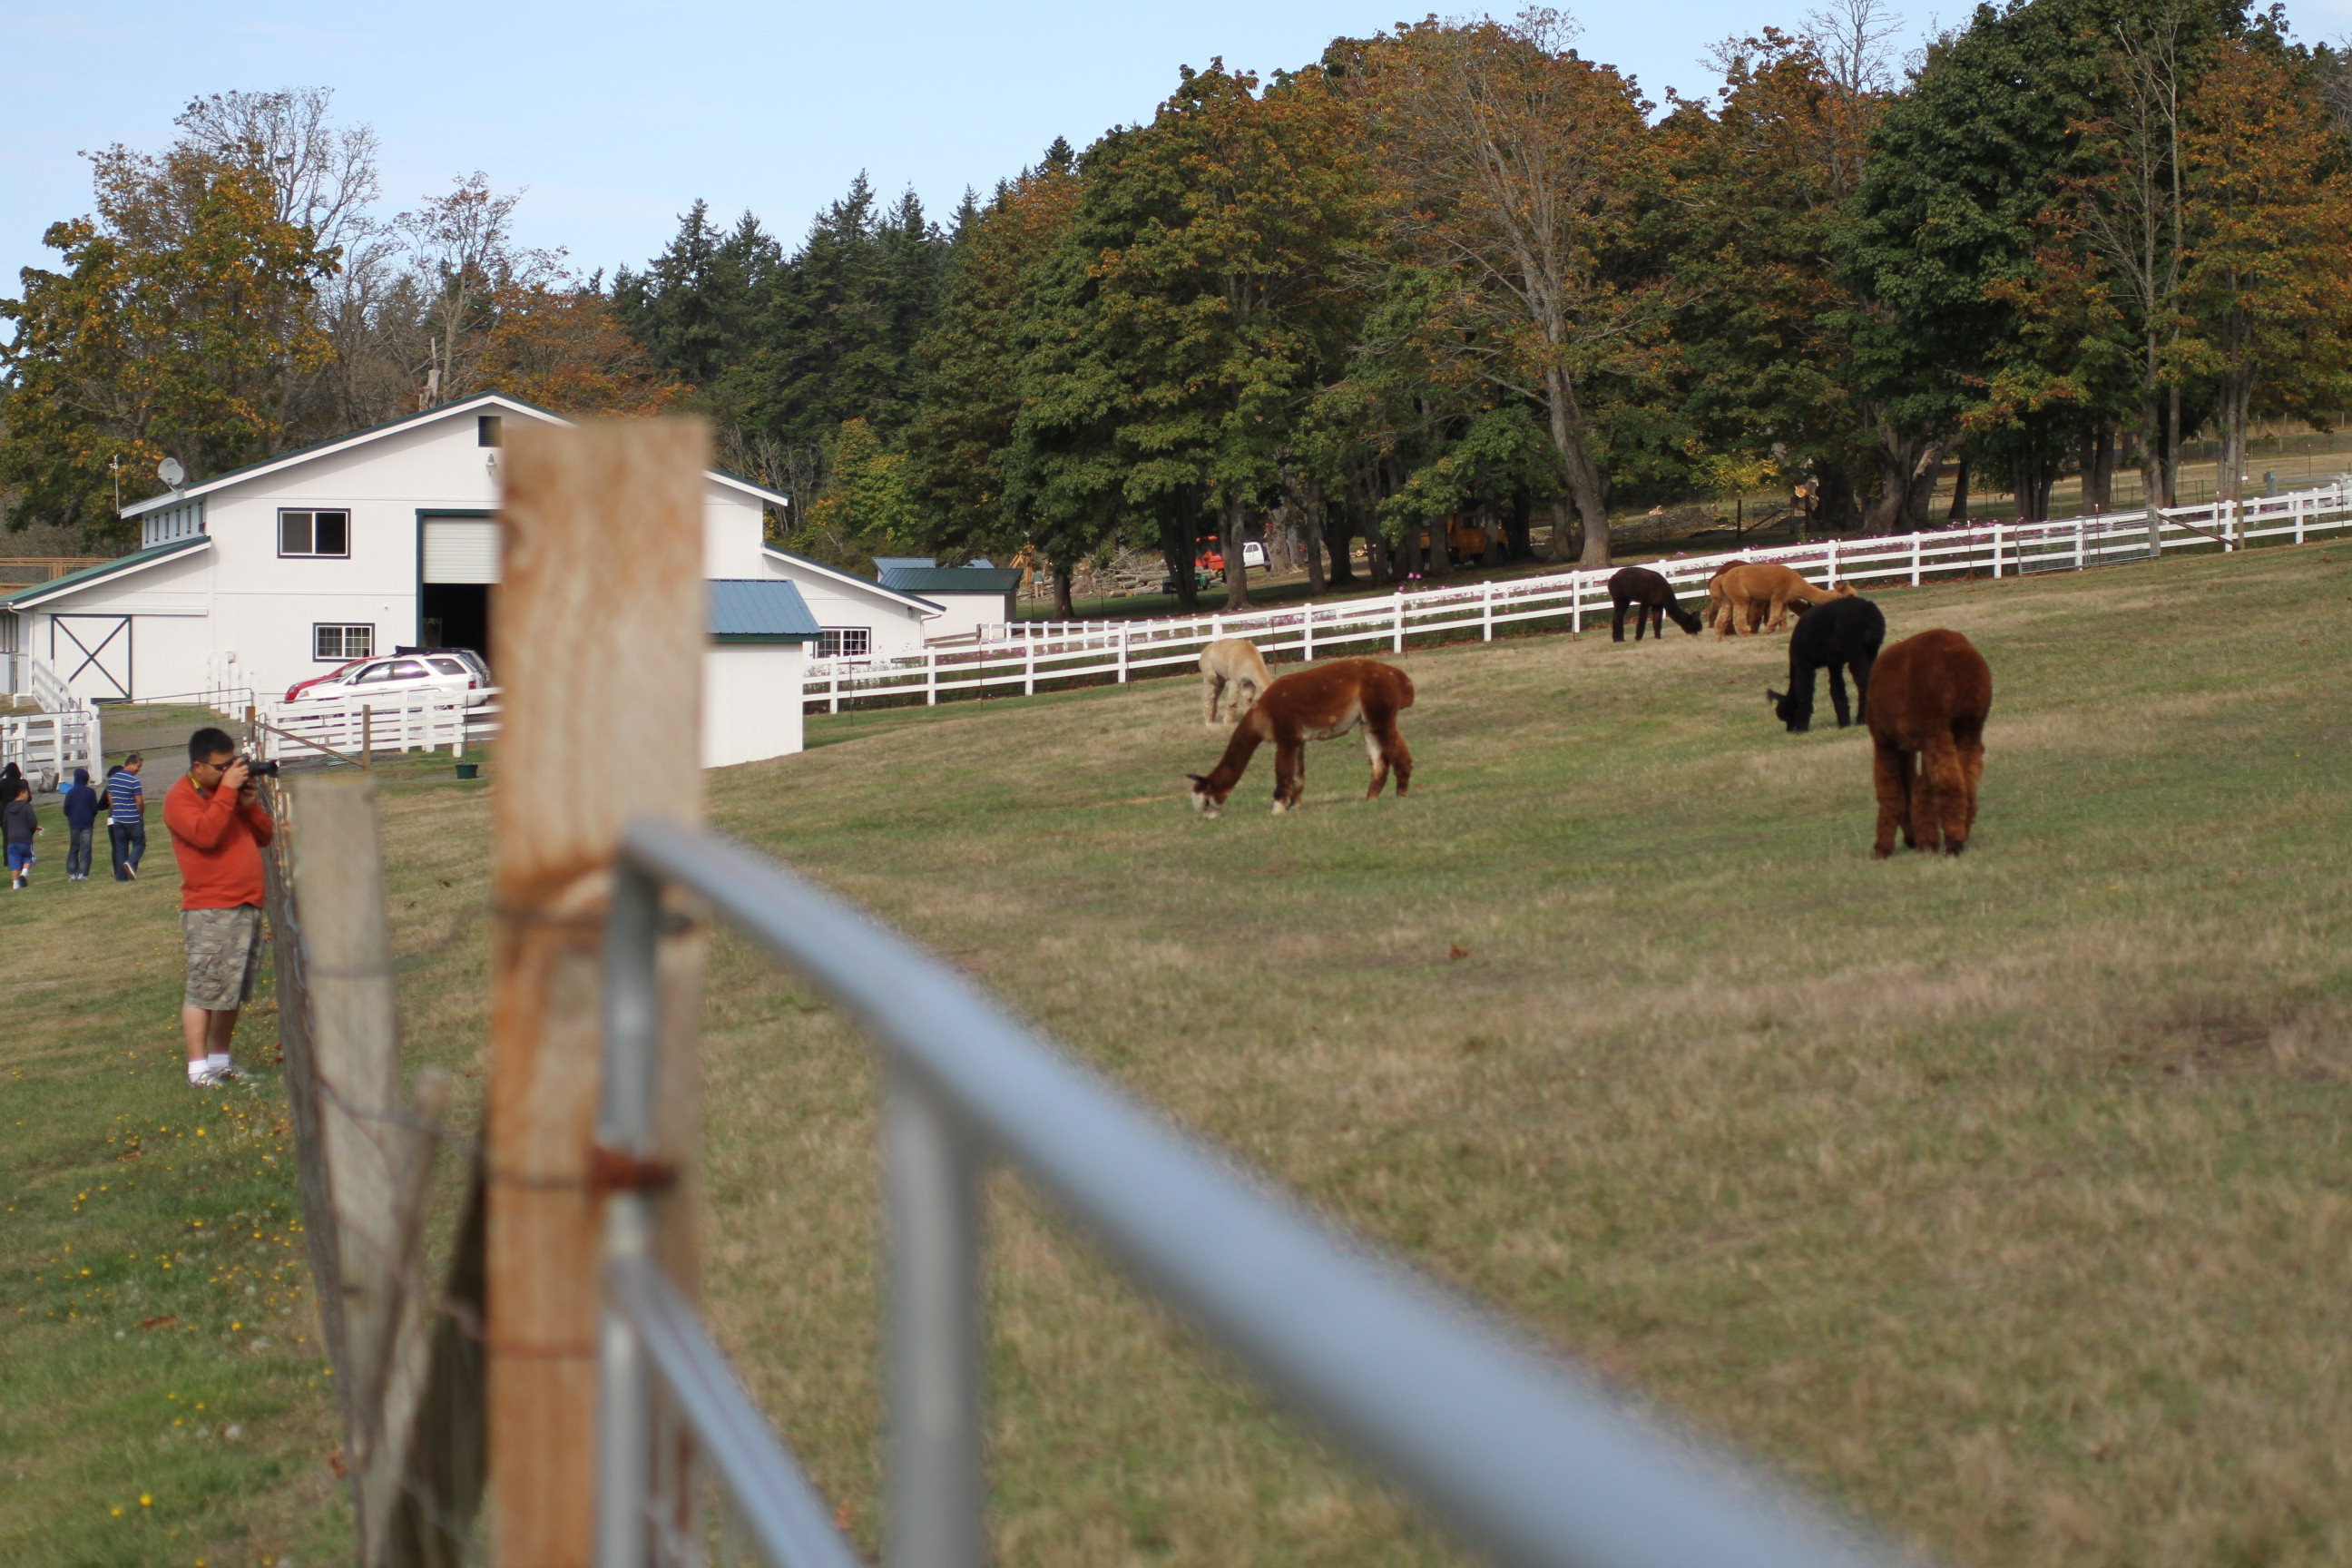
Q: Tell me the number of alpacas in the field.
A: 7